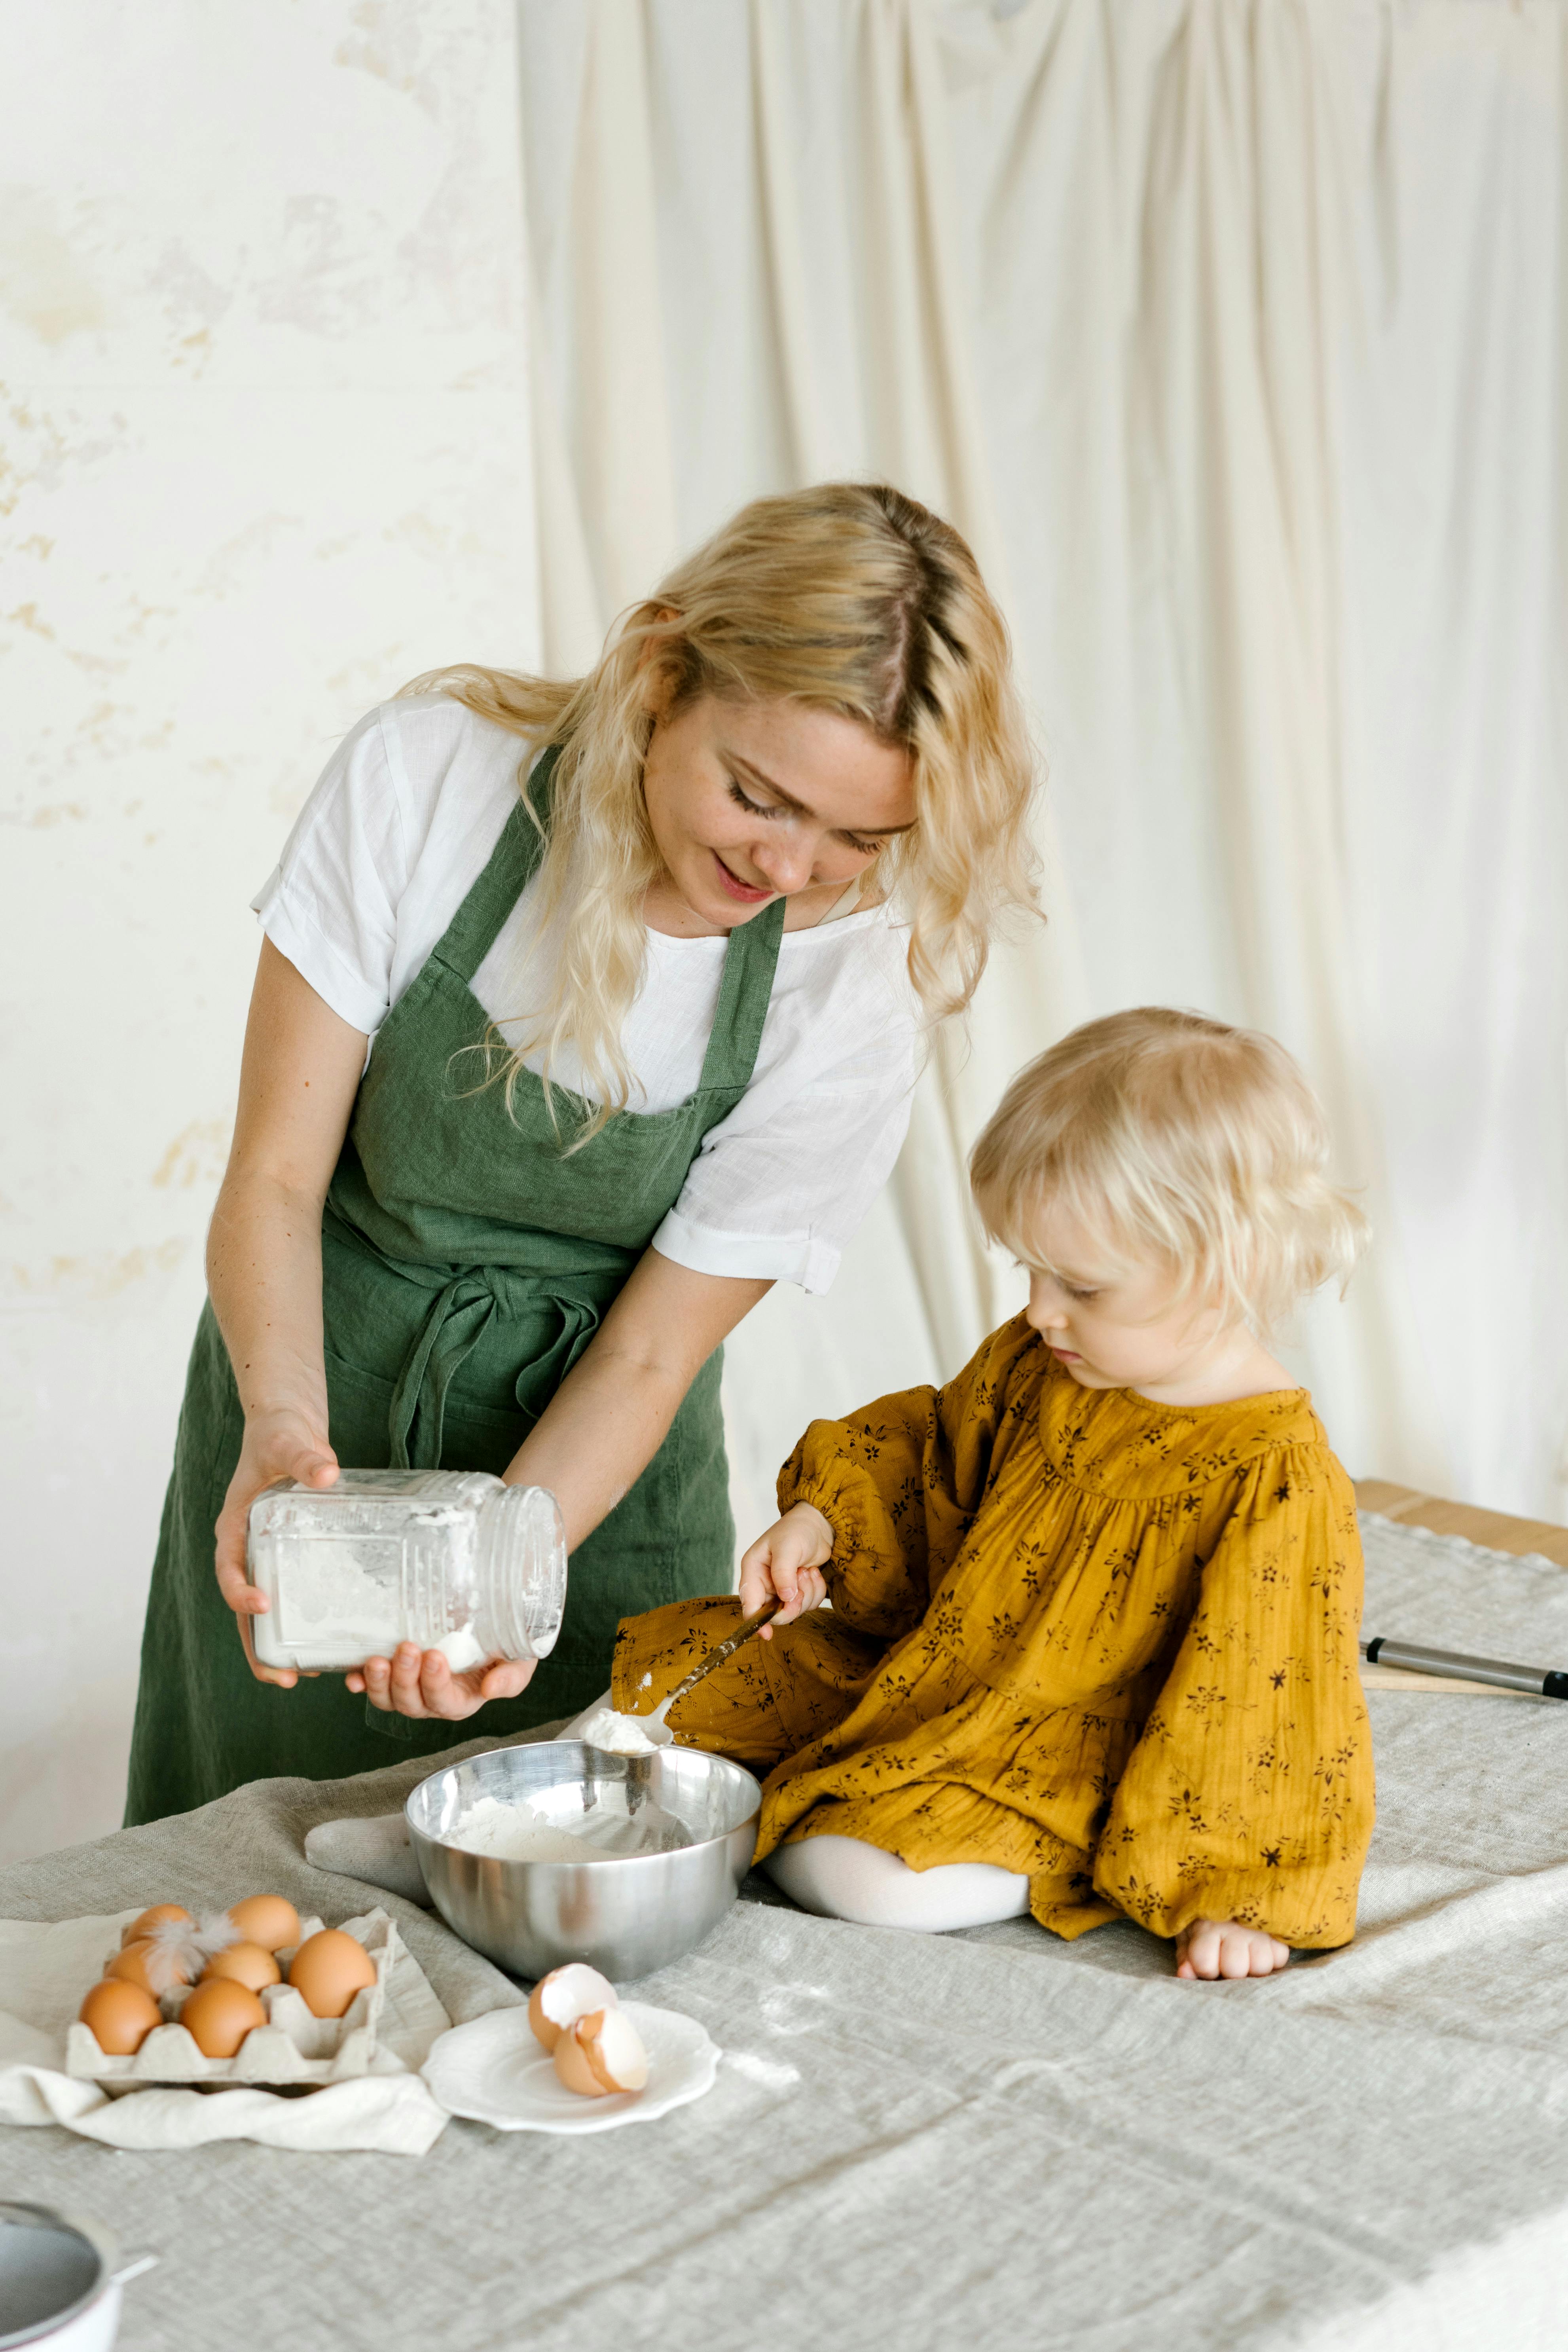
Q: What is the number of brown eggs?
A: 7